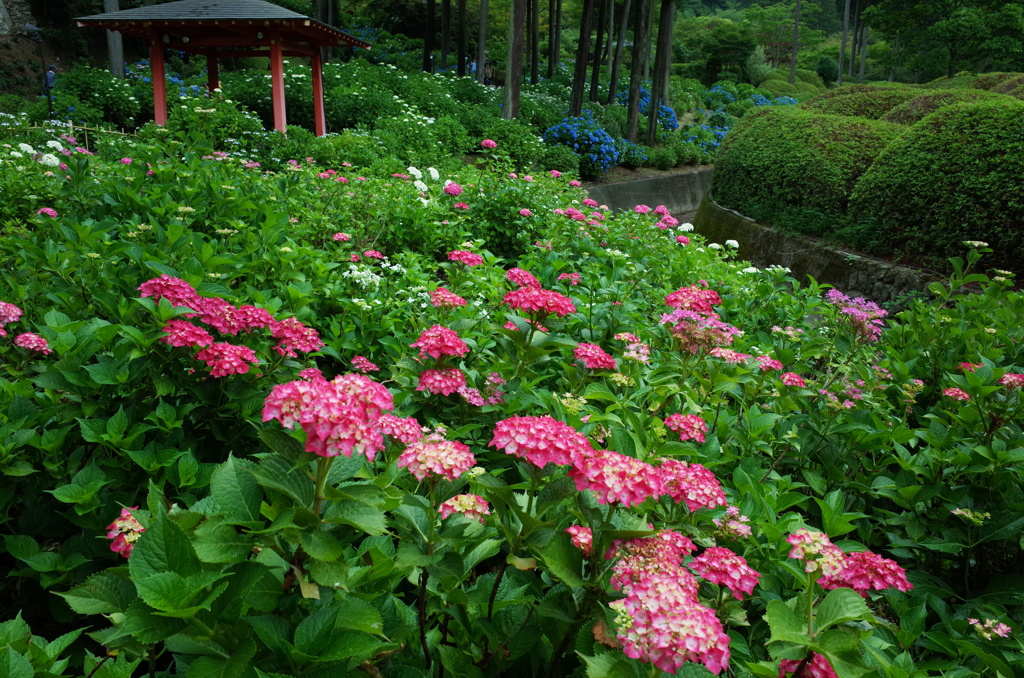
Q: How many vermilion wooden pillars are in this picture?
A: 4